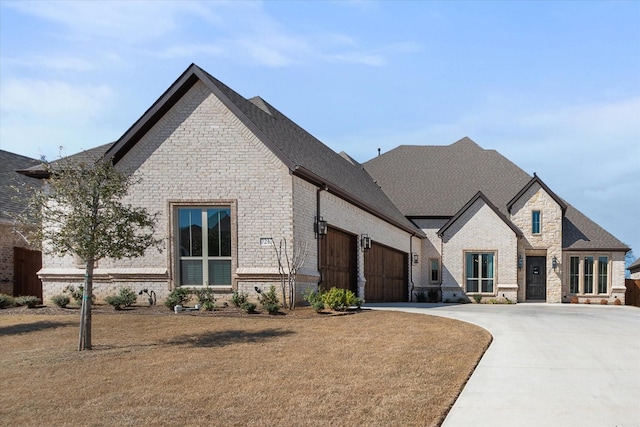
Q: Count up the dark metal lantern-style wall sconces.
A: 5